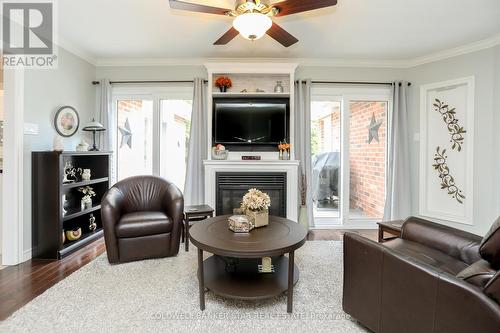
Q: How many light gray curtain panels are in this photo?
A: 4